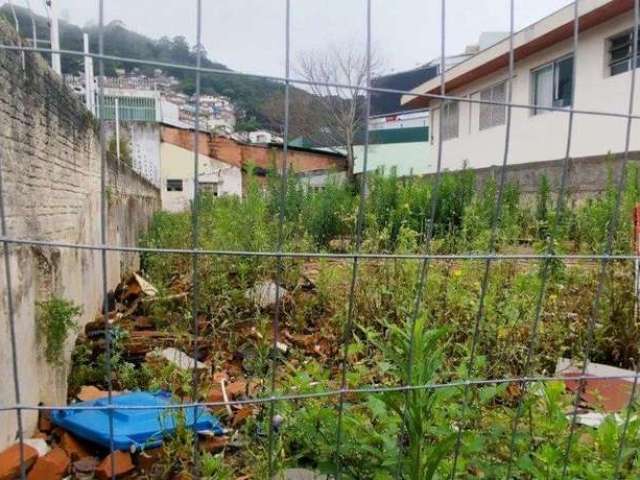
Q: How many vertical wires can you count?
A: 10